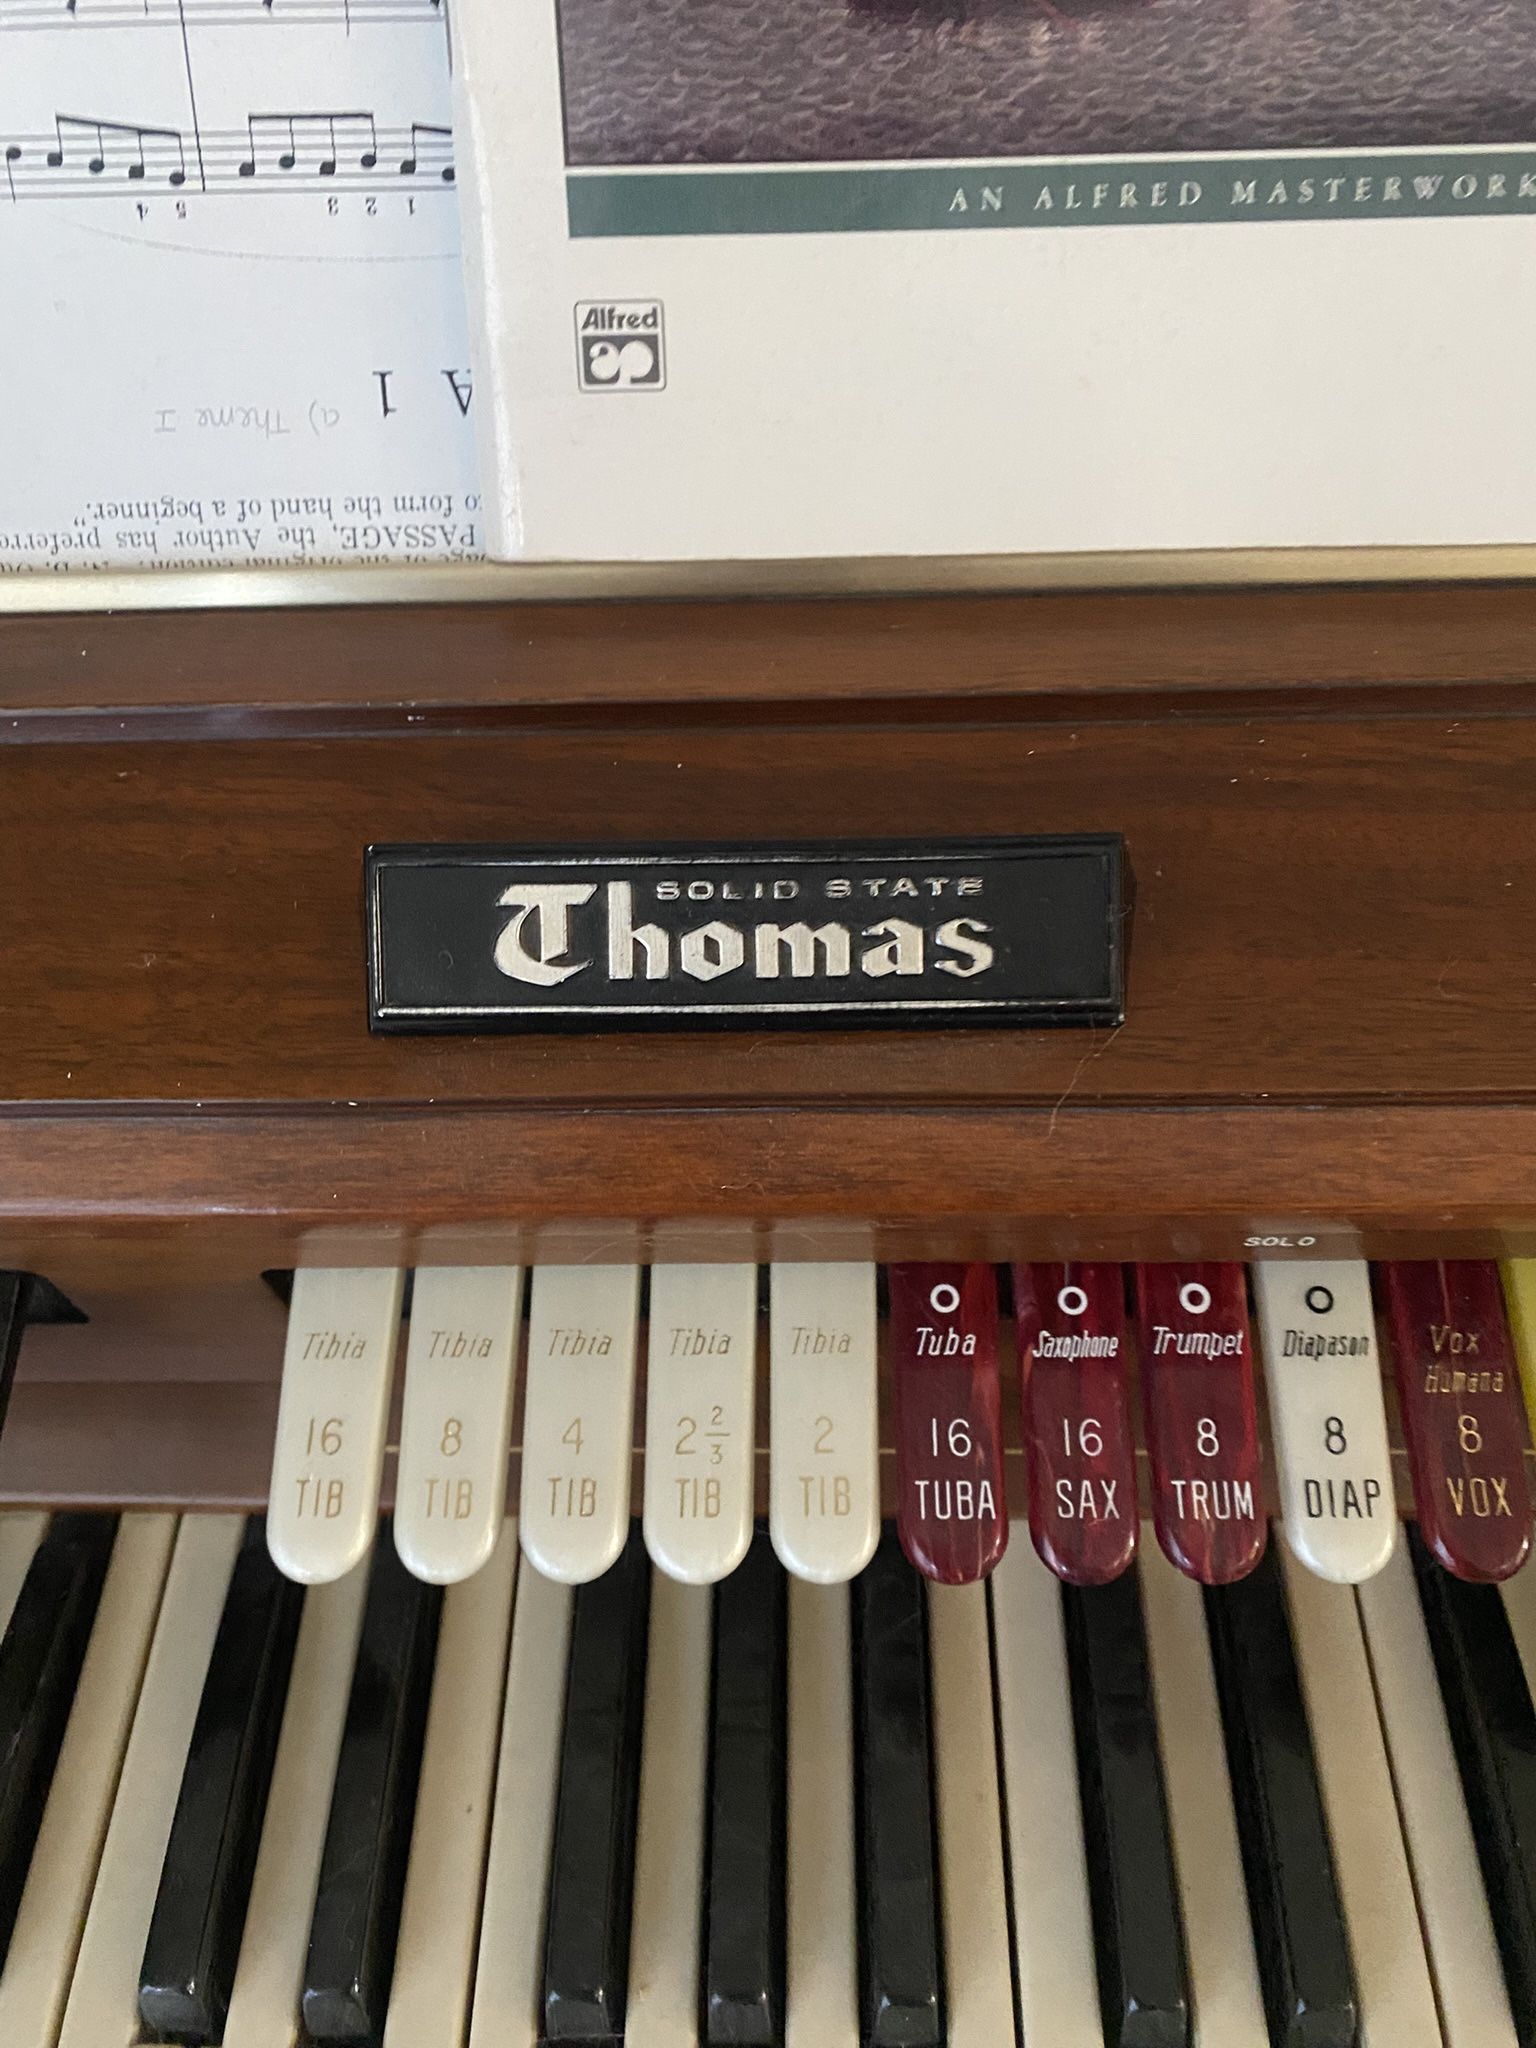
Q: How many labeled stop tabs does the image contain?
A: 10